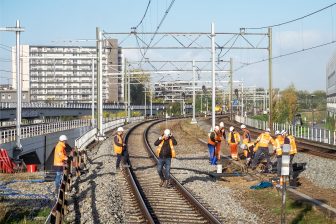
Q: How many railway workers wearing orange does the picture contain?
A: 11